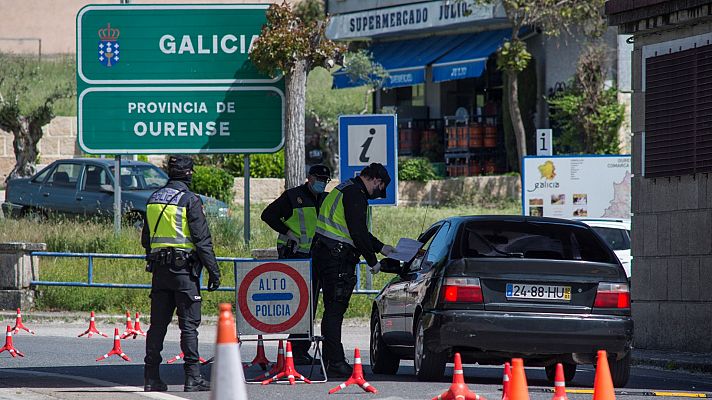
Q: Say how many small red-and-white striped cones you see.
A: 14